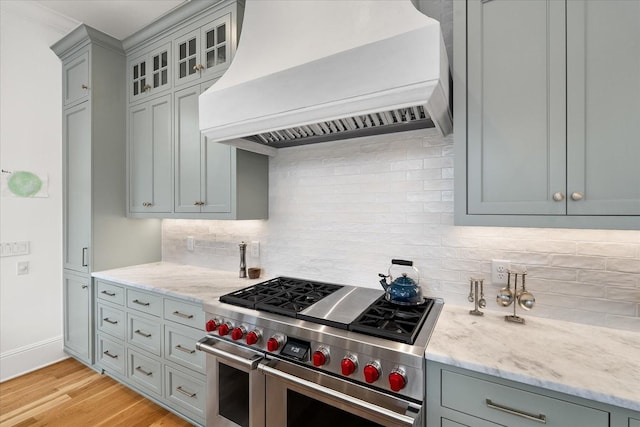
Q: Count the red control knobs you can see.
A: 9